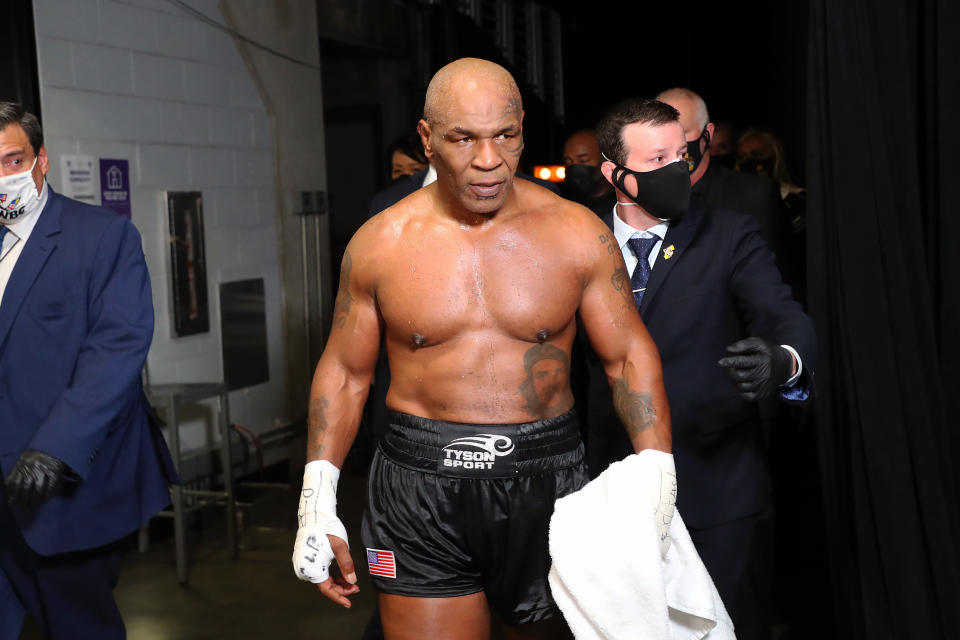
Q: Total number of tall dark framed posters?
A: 1